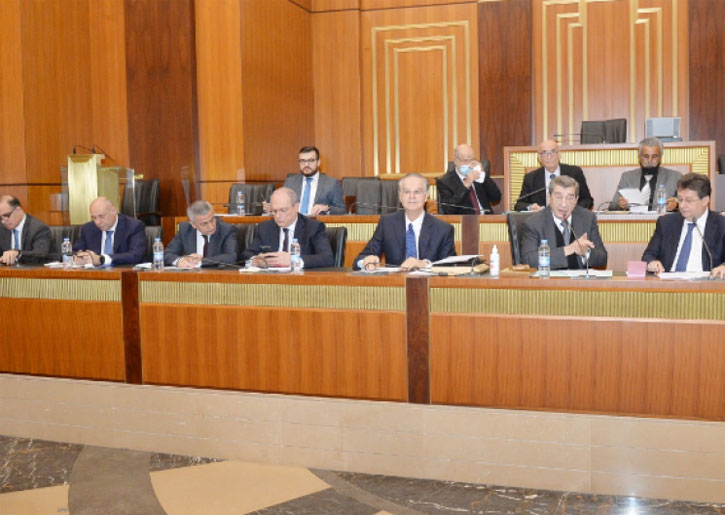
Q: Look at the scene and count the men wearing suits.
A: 11